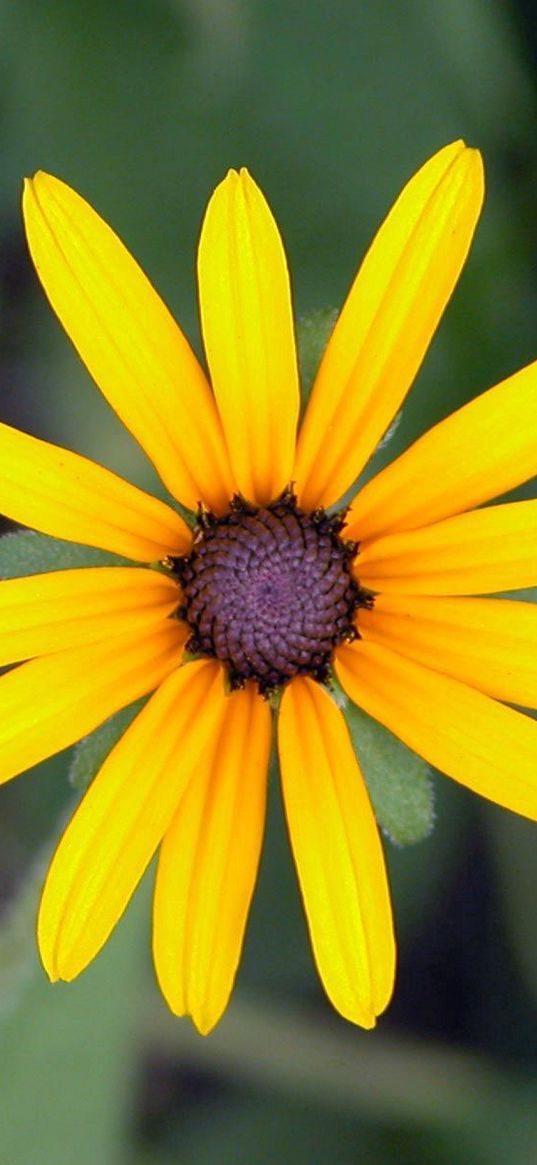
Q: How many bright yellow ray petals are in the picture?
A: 13